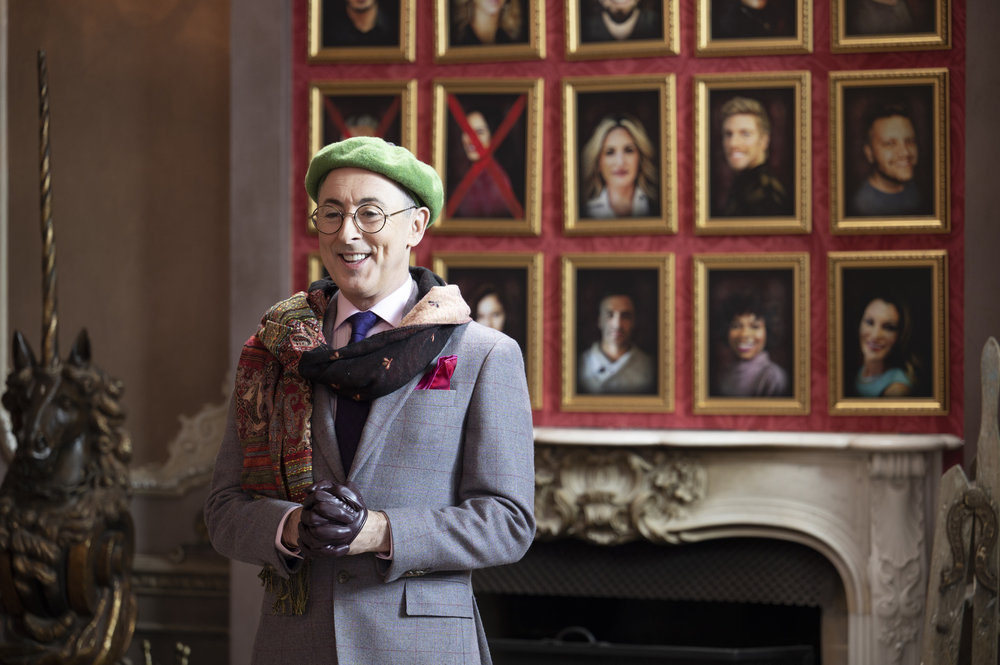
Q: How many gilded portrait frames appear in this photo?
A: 15